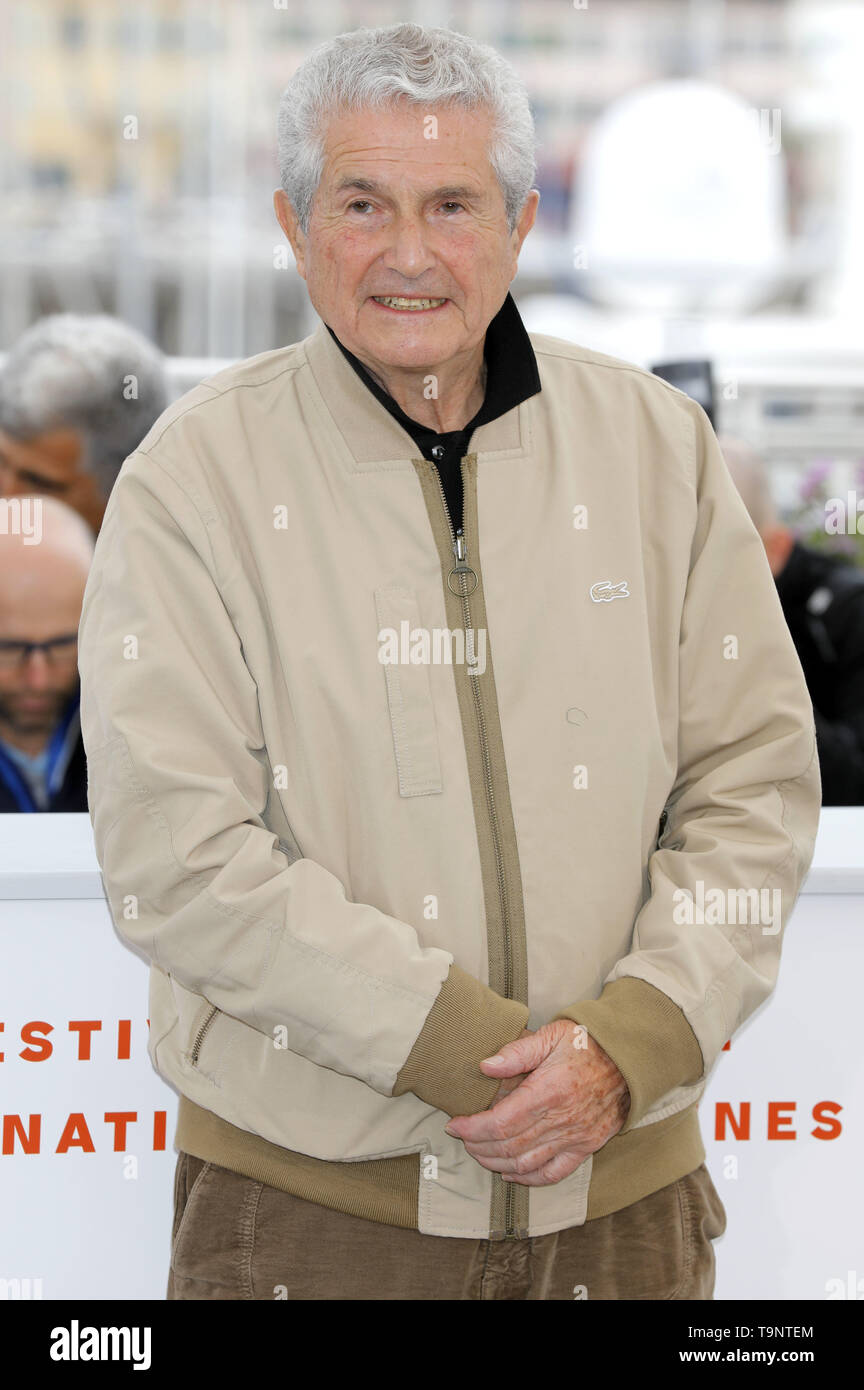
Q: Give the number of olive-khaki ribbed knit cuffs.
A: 2